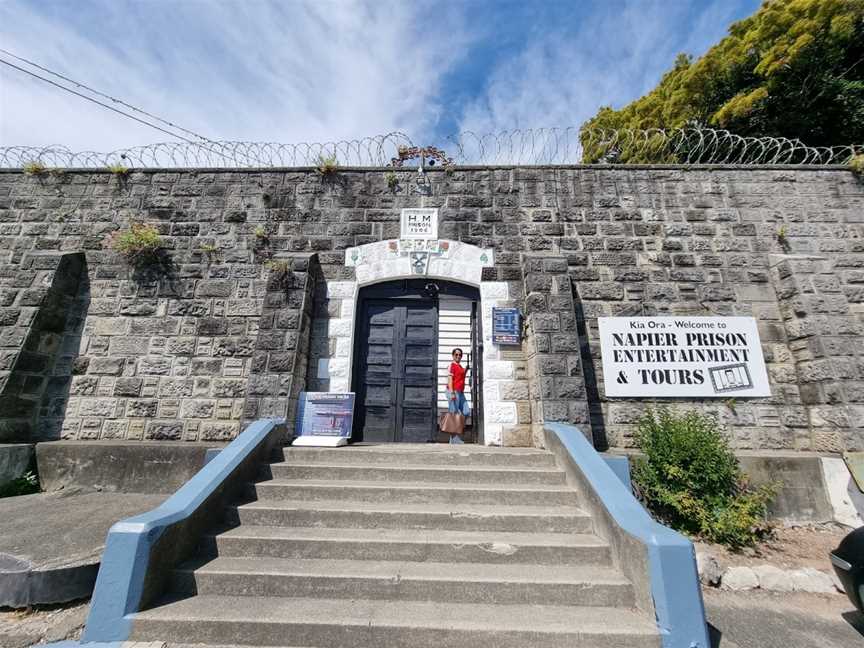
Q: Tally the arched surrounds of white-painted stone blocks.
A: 1